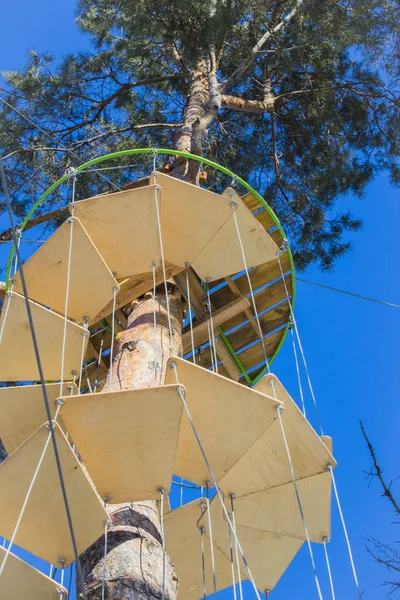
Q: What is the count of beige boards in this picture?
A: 14